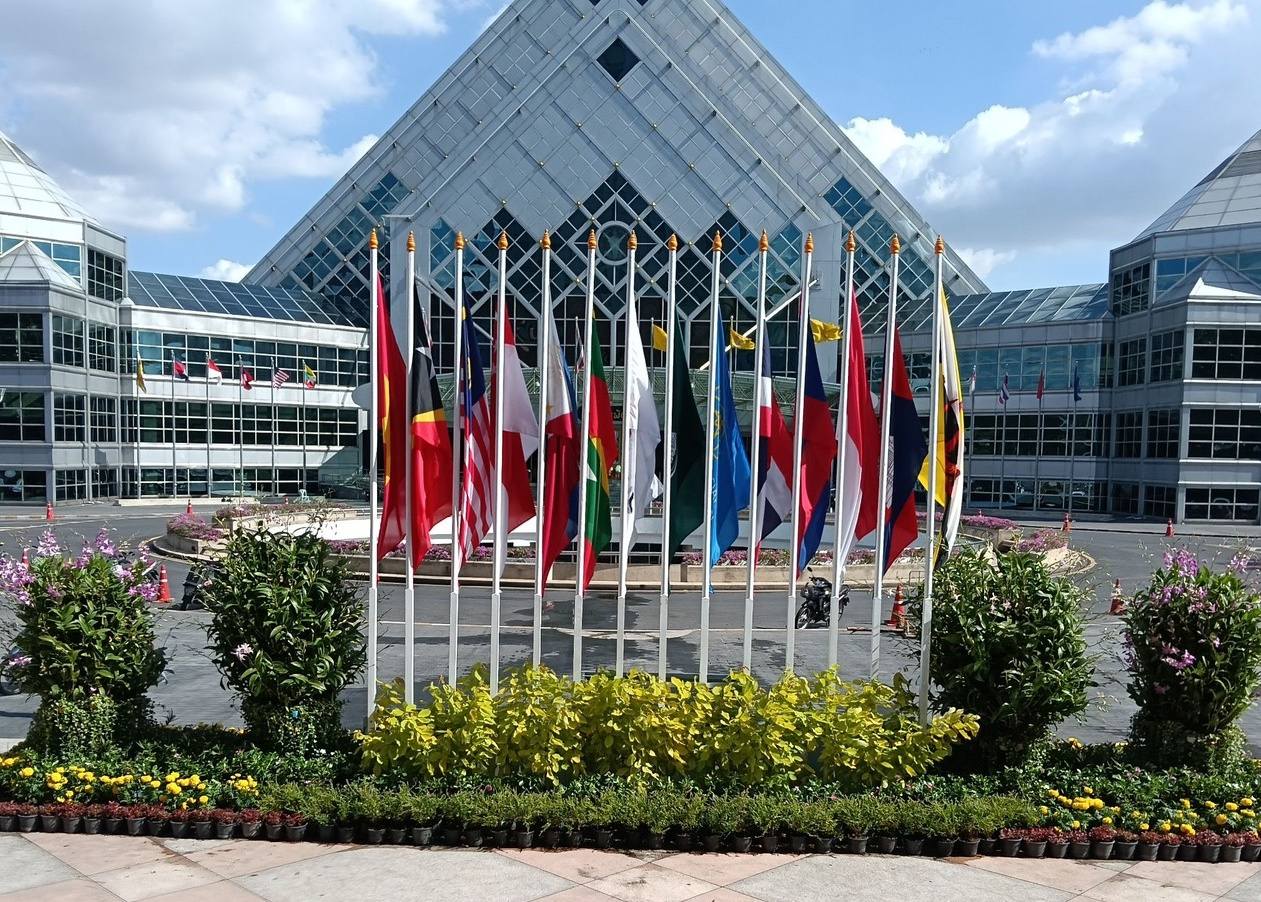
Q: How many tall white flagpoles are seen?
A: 14